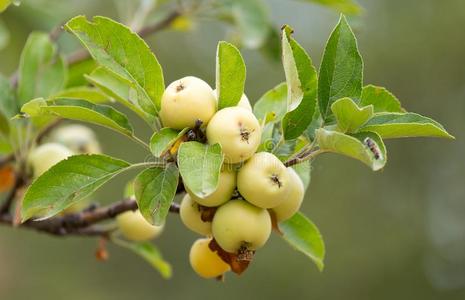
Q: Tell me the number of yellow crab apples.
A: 12